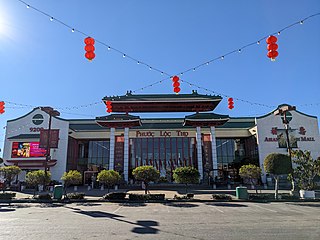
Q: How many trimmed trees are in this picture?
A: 8